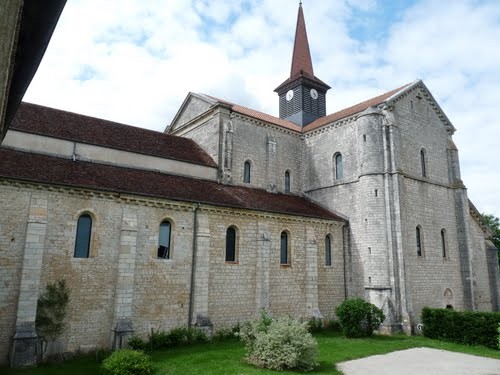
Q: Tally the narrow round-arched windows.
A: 11